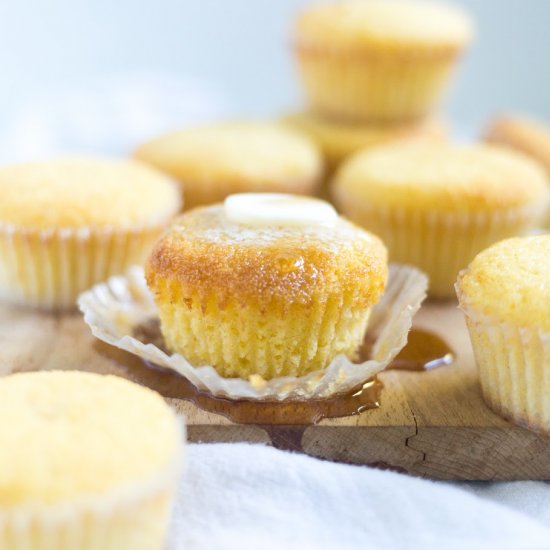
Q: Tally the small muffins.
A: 9